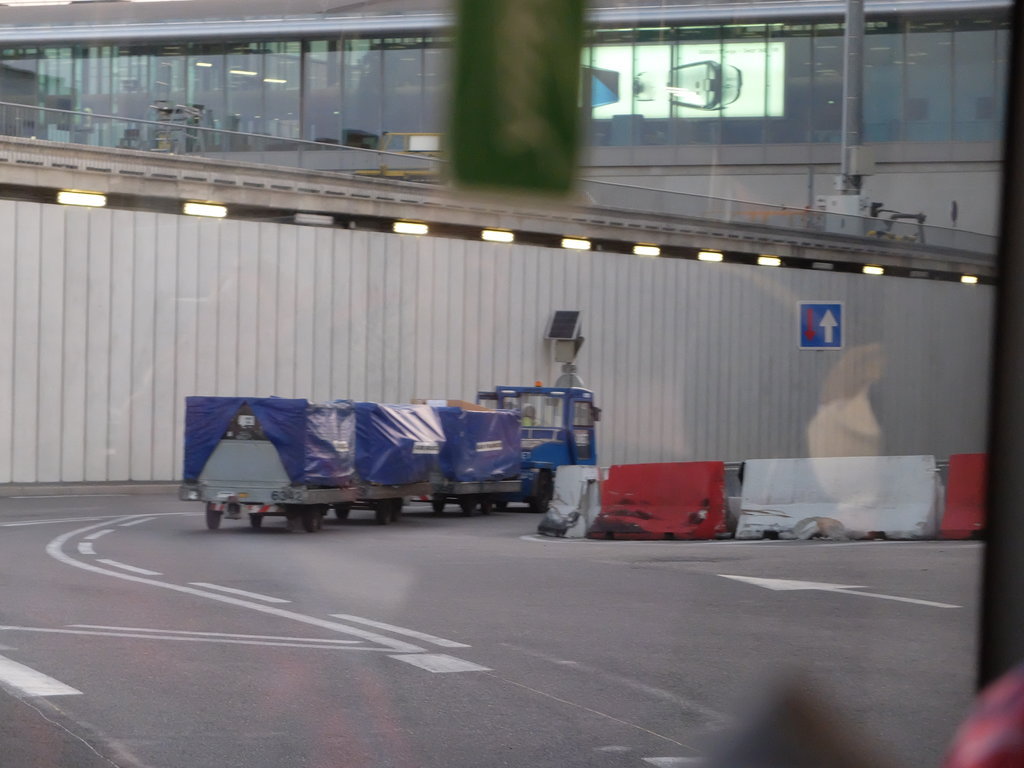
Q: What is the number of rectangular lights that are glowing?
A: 10